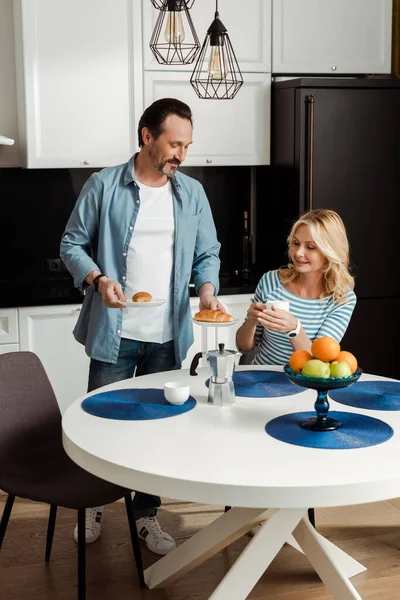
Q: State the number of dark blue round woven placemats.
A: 4